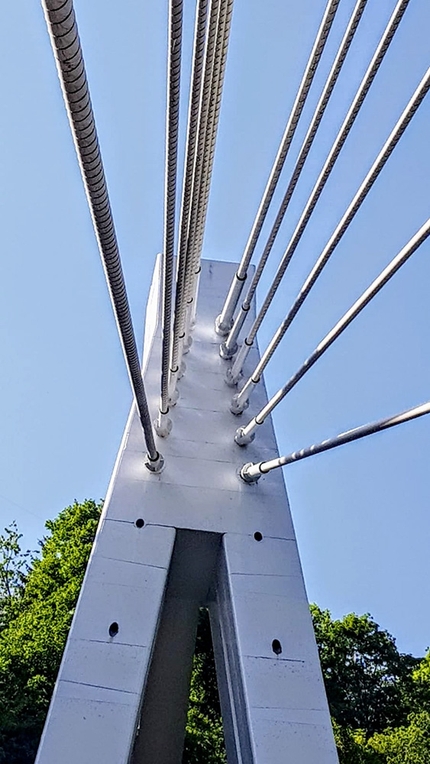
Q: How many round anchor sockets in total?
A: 12